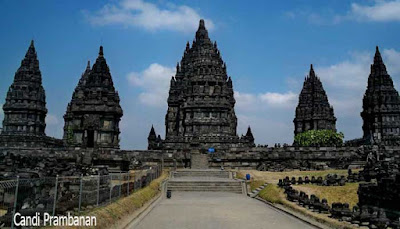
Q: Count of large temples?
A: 5